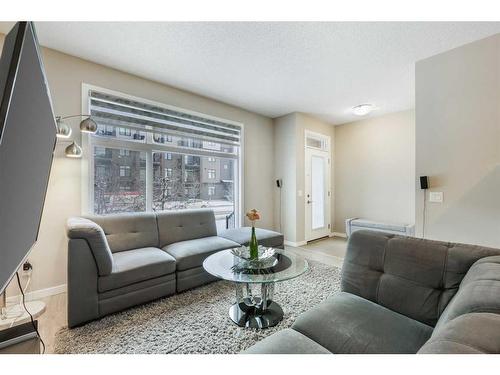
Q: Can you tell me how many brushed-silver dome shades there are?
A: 3